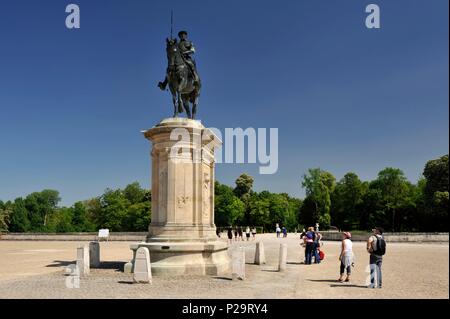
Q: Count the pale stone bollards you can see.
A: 6